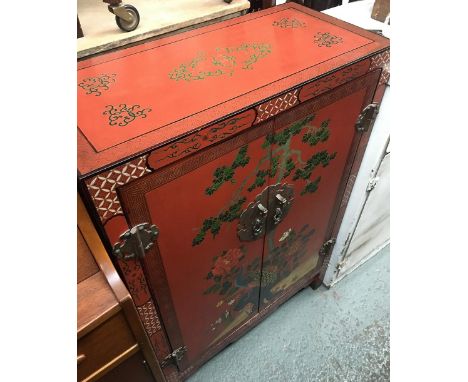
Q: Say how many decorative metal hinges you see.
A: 4